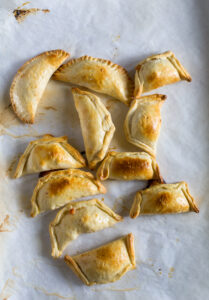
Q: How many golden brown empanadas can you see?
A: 11